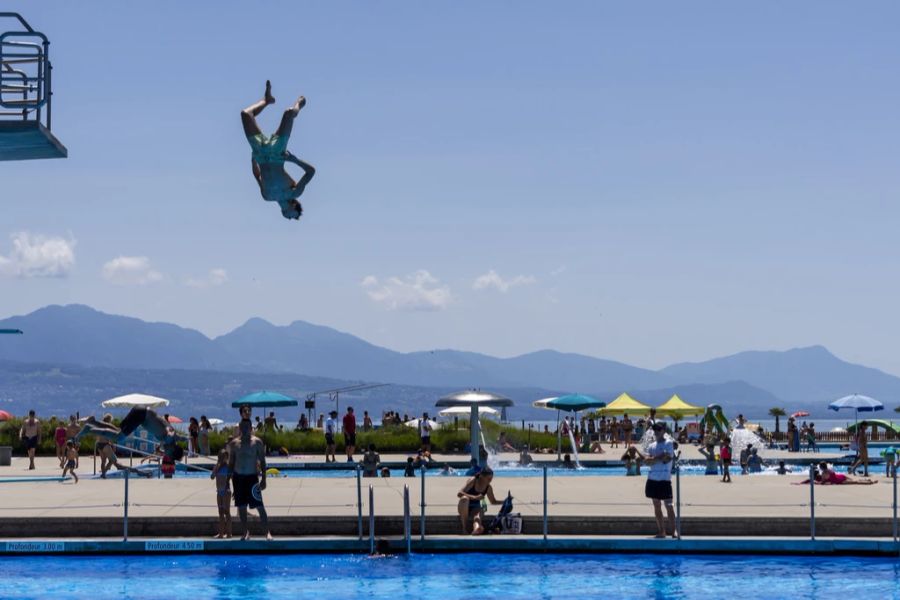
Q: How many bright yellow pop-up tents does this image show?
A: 2